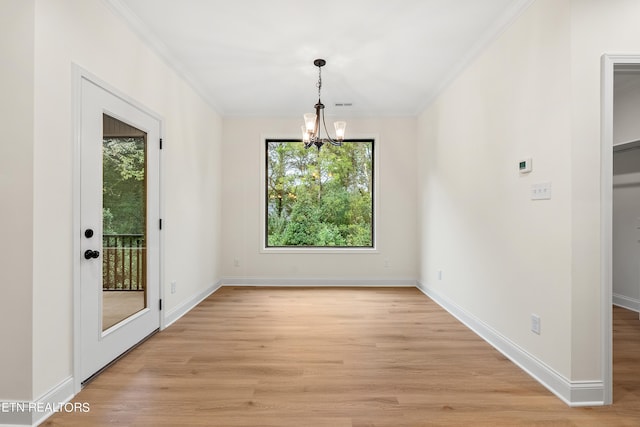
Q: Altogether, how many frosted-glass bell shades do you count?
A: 3